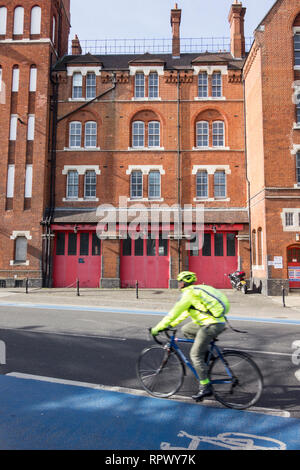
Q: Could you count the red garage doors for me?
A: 3